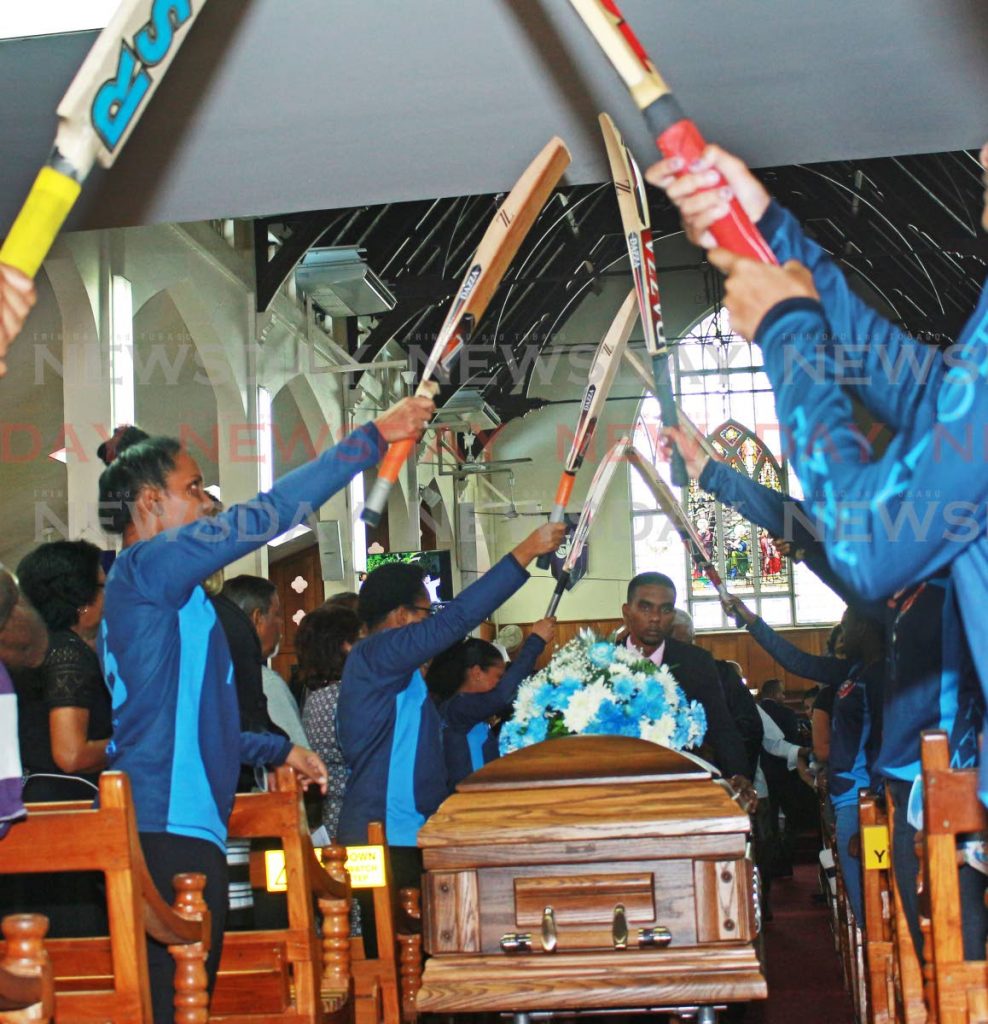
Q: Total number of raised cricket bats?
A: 8